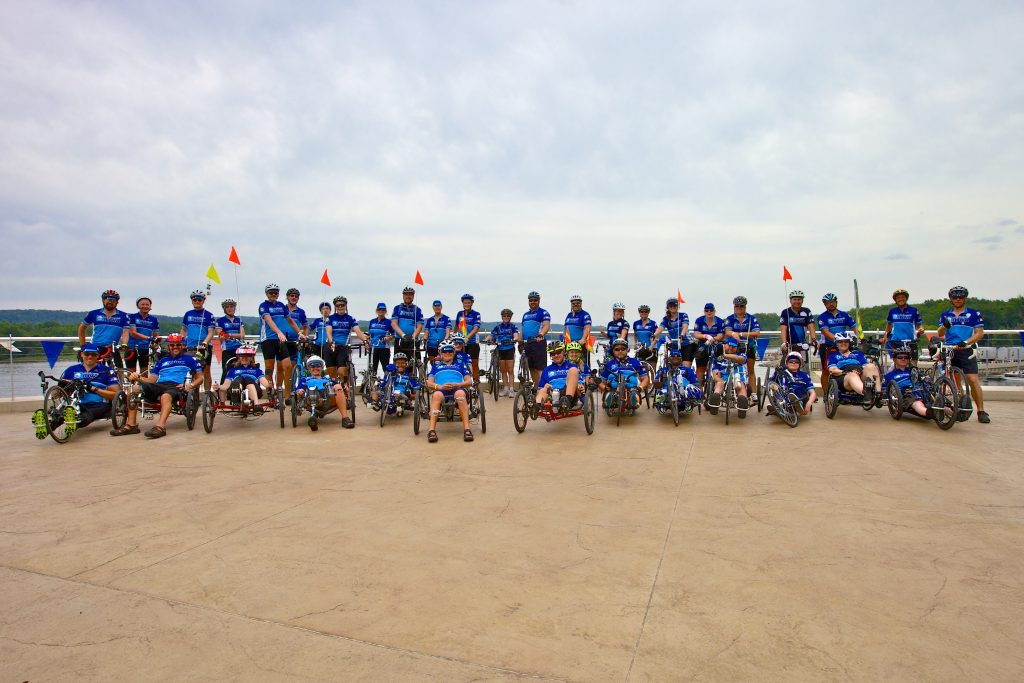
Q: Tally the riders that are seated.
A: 15